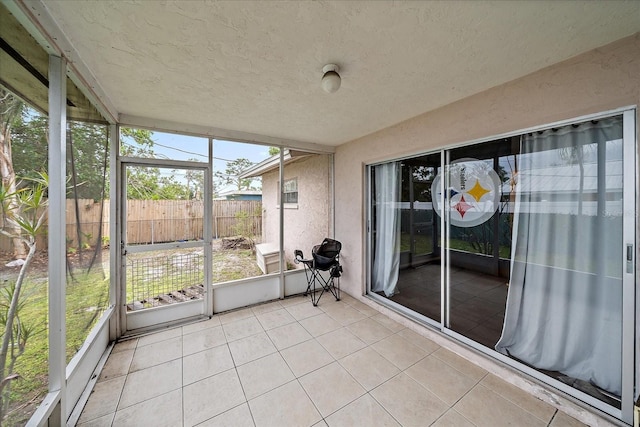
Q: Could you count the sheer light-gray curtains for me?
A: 2